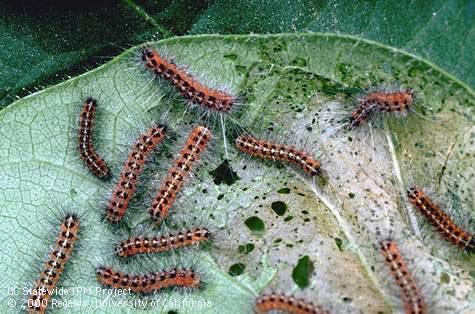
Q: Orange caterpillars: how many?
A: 12